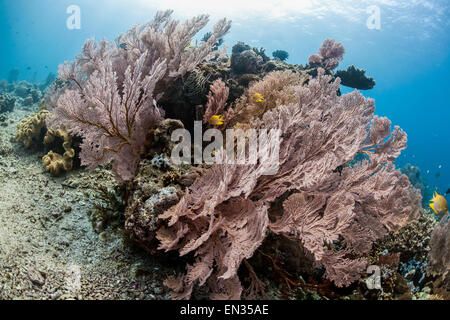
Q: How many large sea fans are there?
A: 2